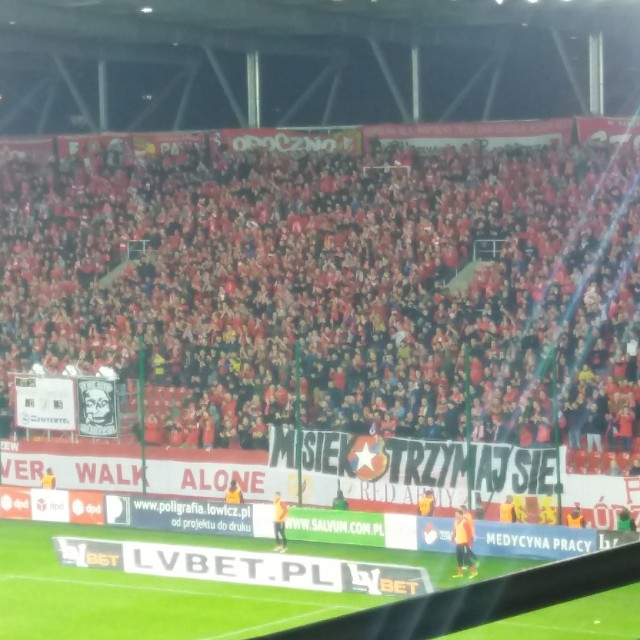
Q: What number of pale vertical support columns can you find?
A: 4